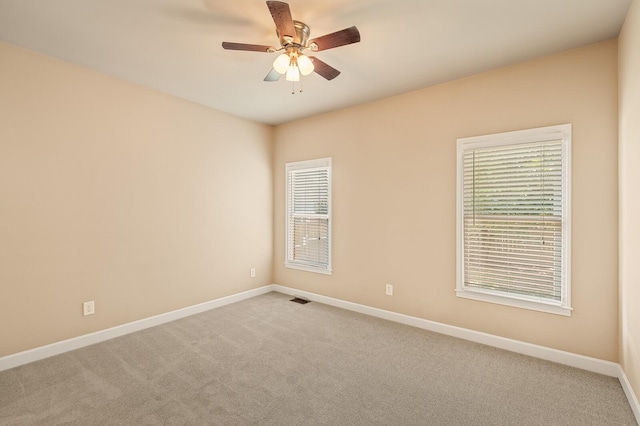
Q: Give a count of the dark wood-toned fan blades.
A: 4